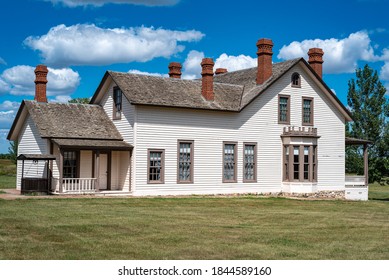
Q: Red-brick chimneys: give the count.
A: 6